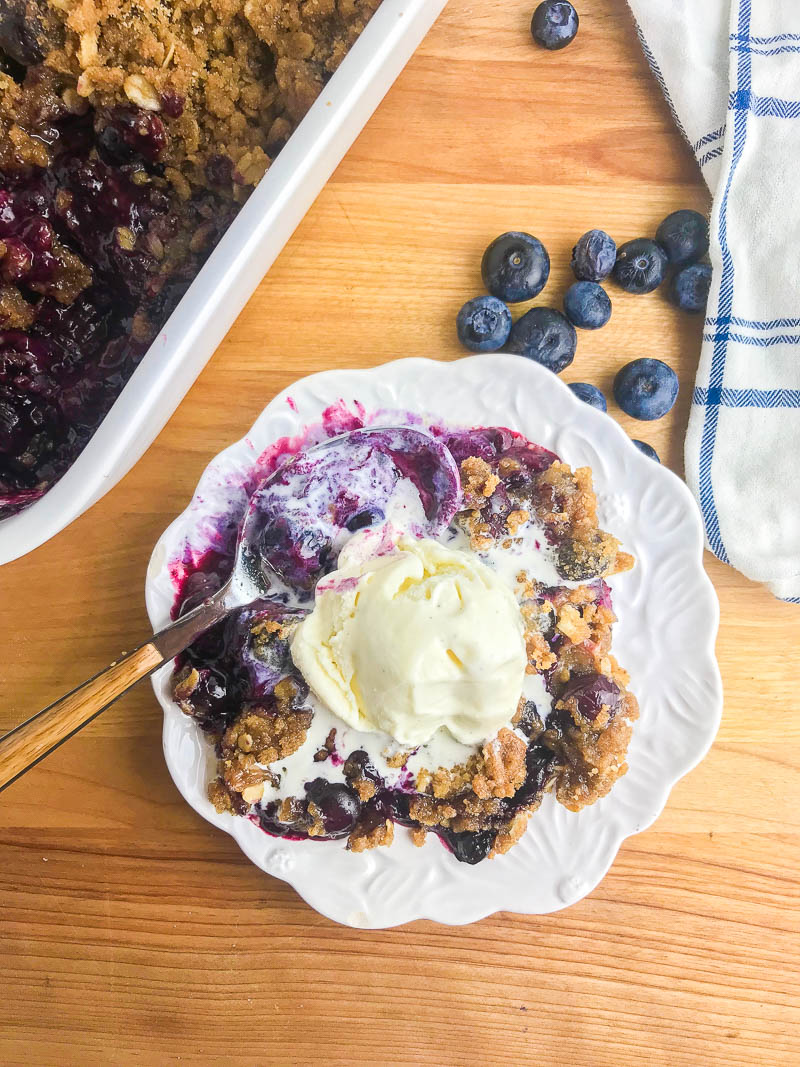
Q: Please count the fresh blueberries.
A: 12